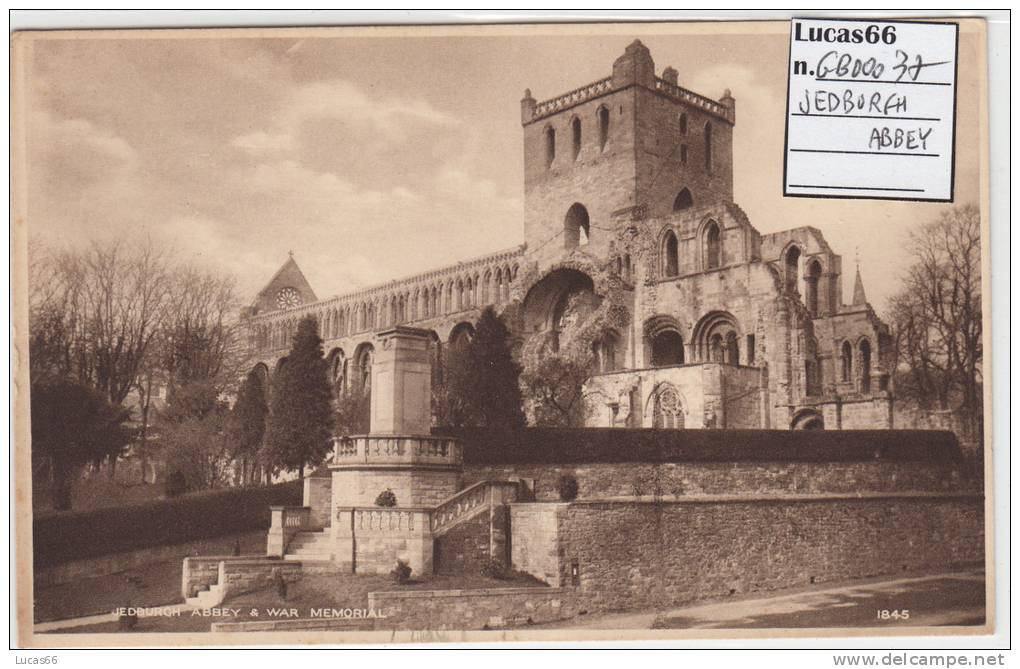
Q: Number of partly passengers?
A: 0